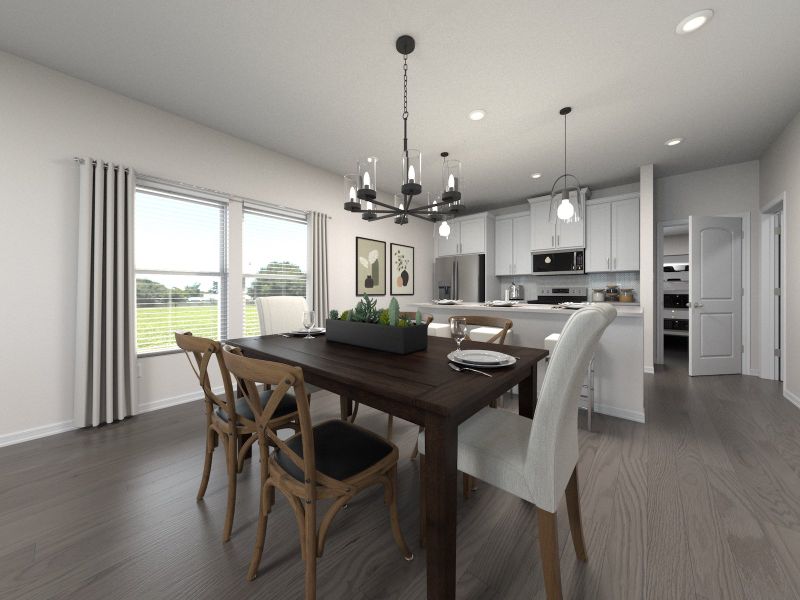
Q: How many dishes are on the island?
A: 3